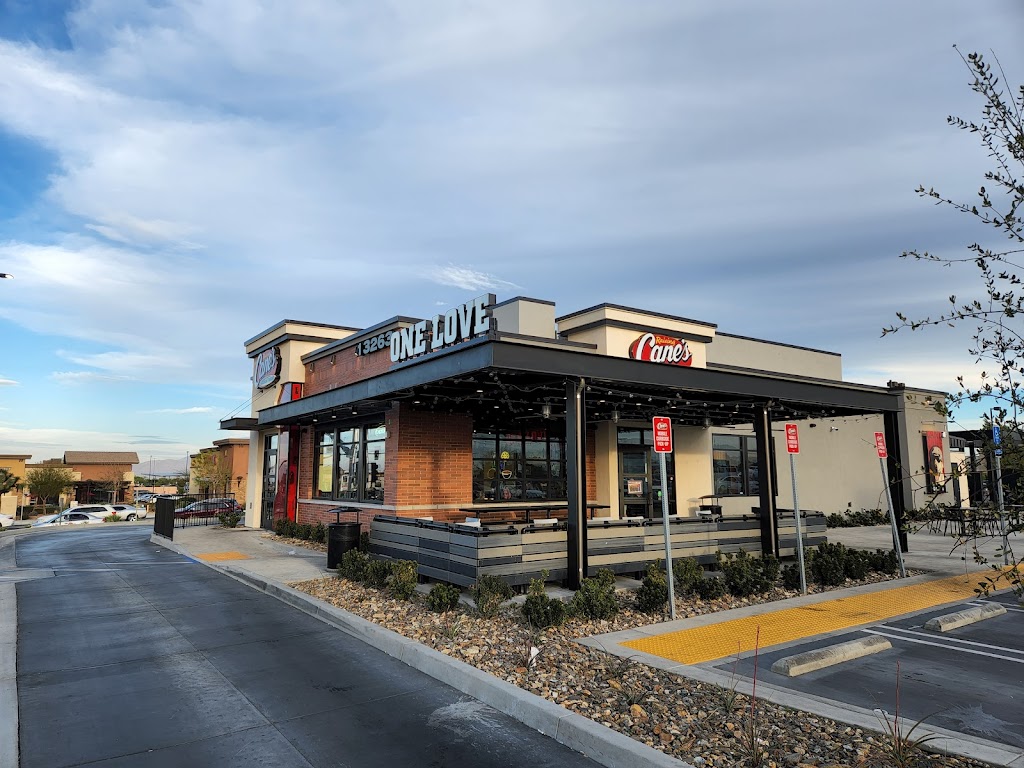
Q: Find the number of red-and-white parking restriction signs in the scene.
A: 3